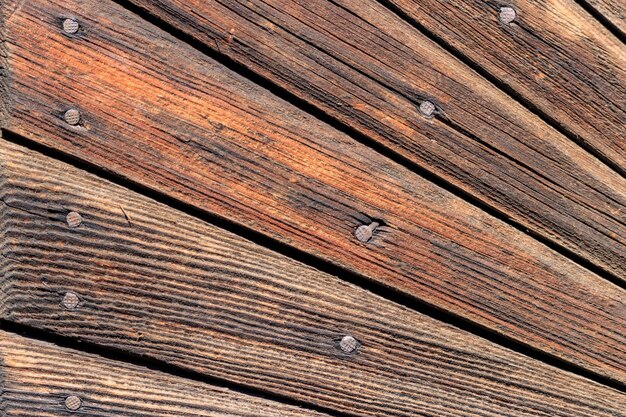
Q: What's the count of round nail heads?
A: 9